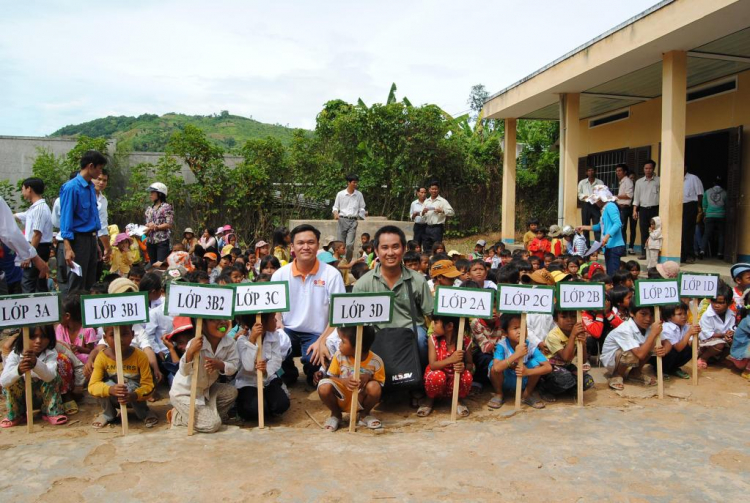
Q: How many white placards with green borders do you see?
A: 10